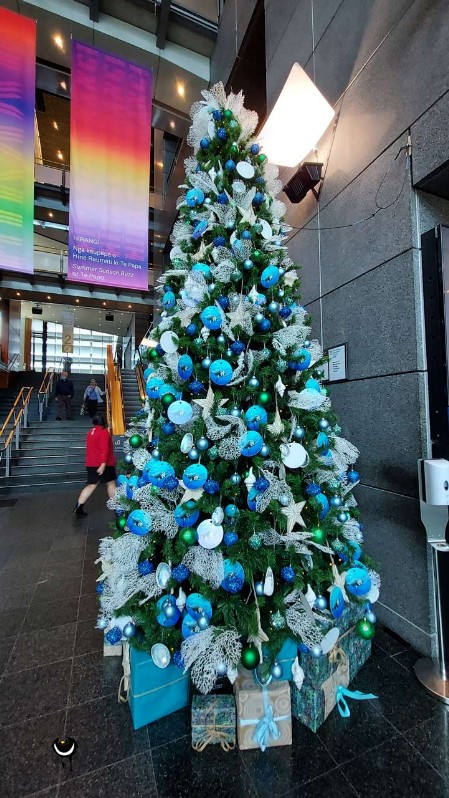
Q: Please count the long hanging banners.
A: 2